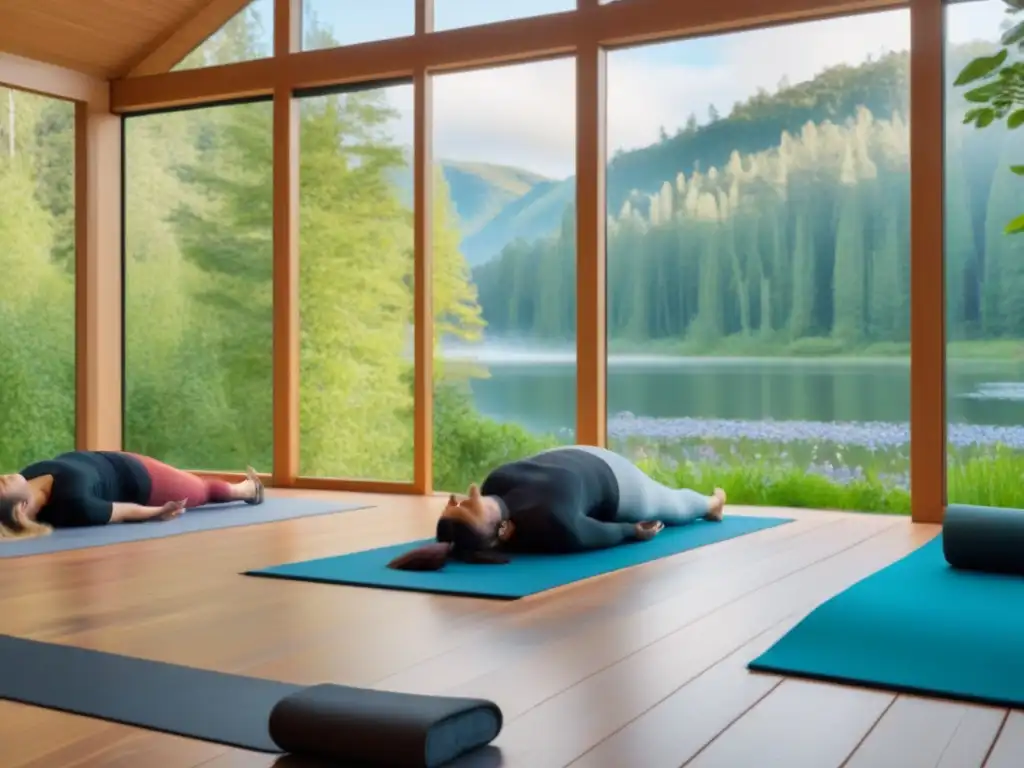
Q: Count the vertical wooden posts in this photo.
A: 5